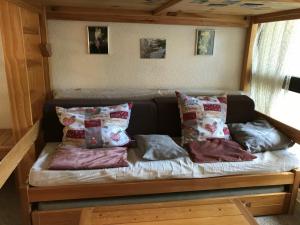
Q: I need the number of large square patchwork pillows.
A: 2